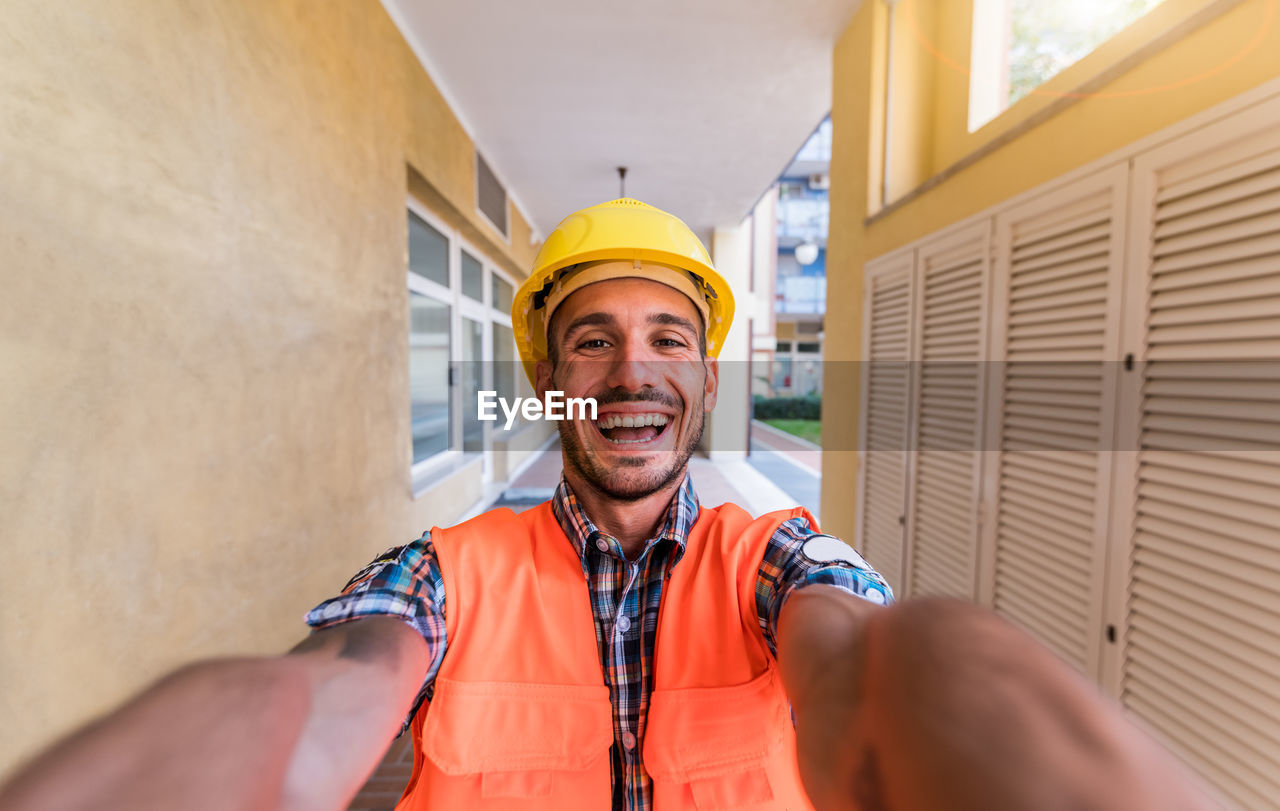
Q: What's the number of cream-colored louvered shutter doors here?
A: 4